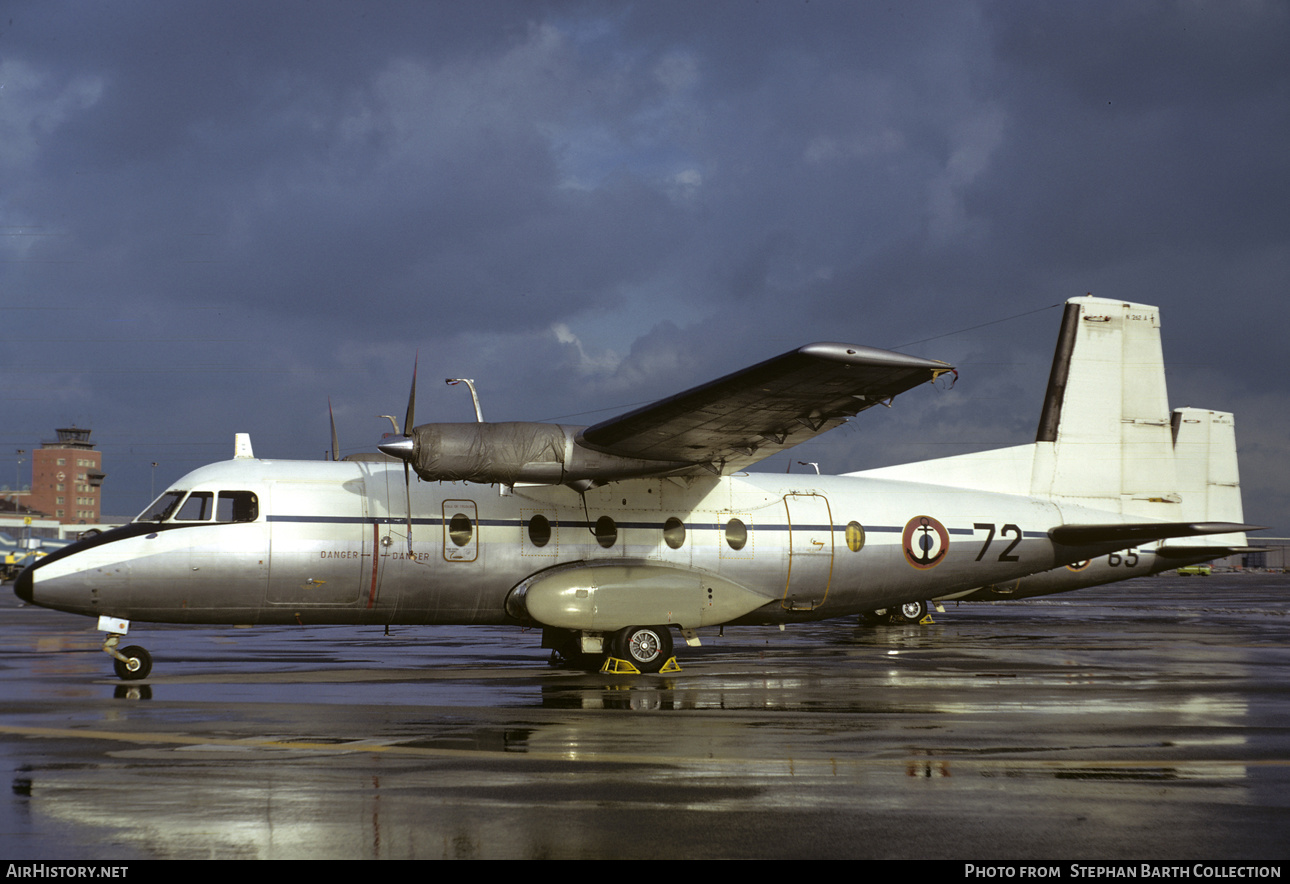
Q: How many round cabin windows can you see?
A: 6